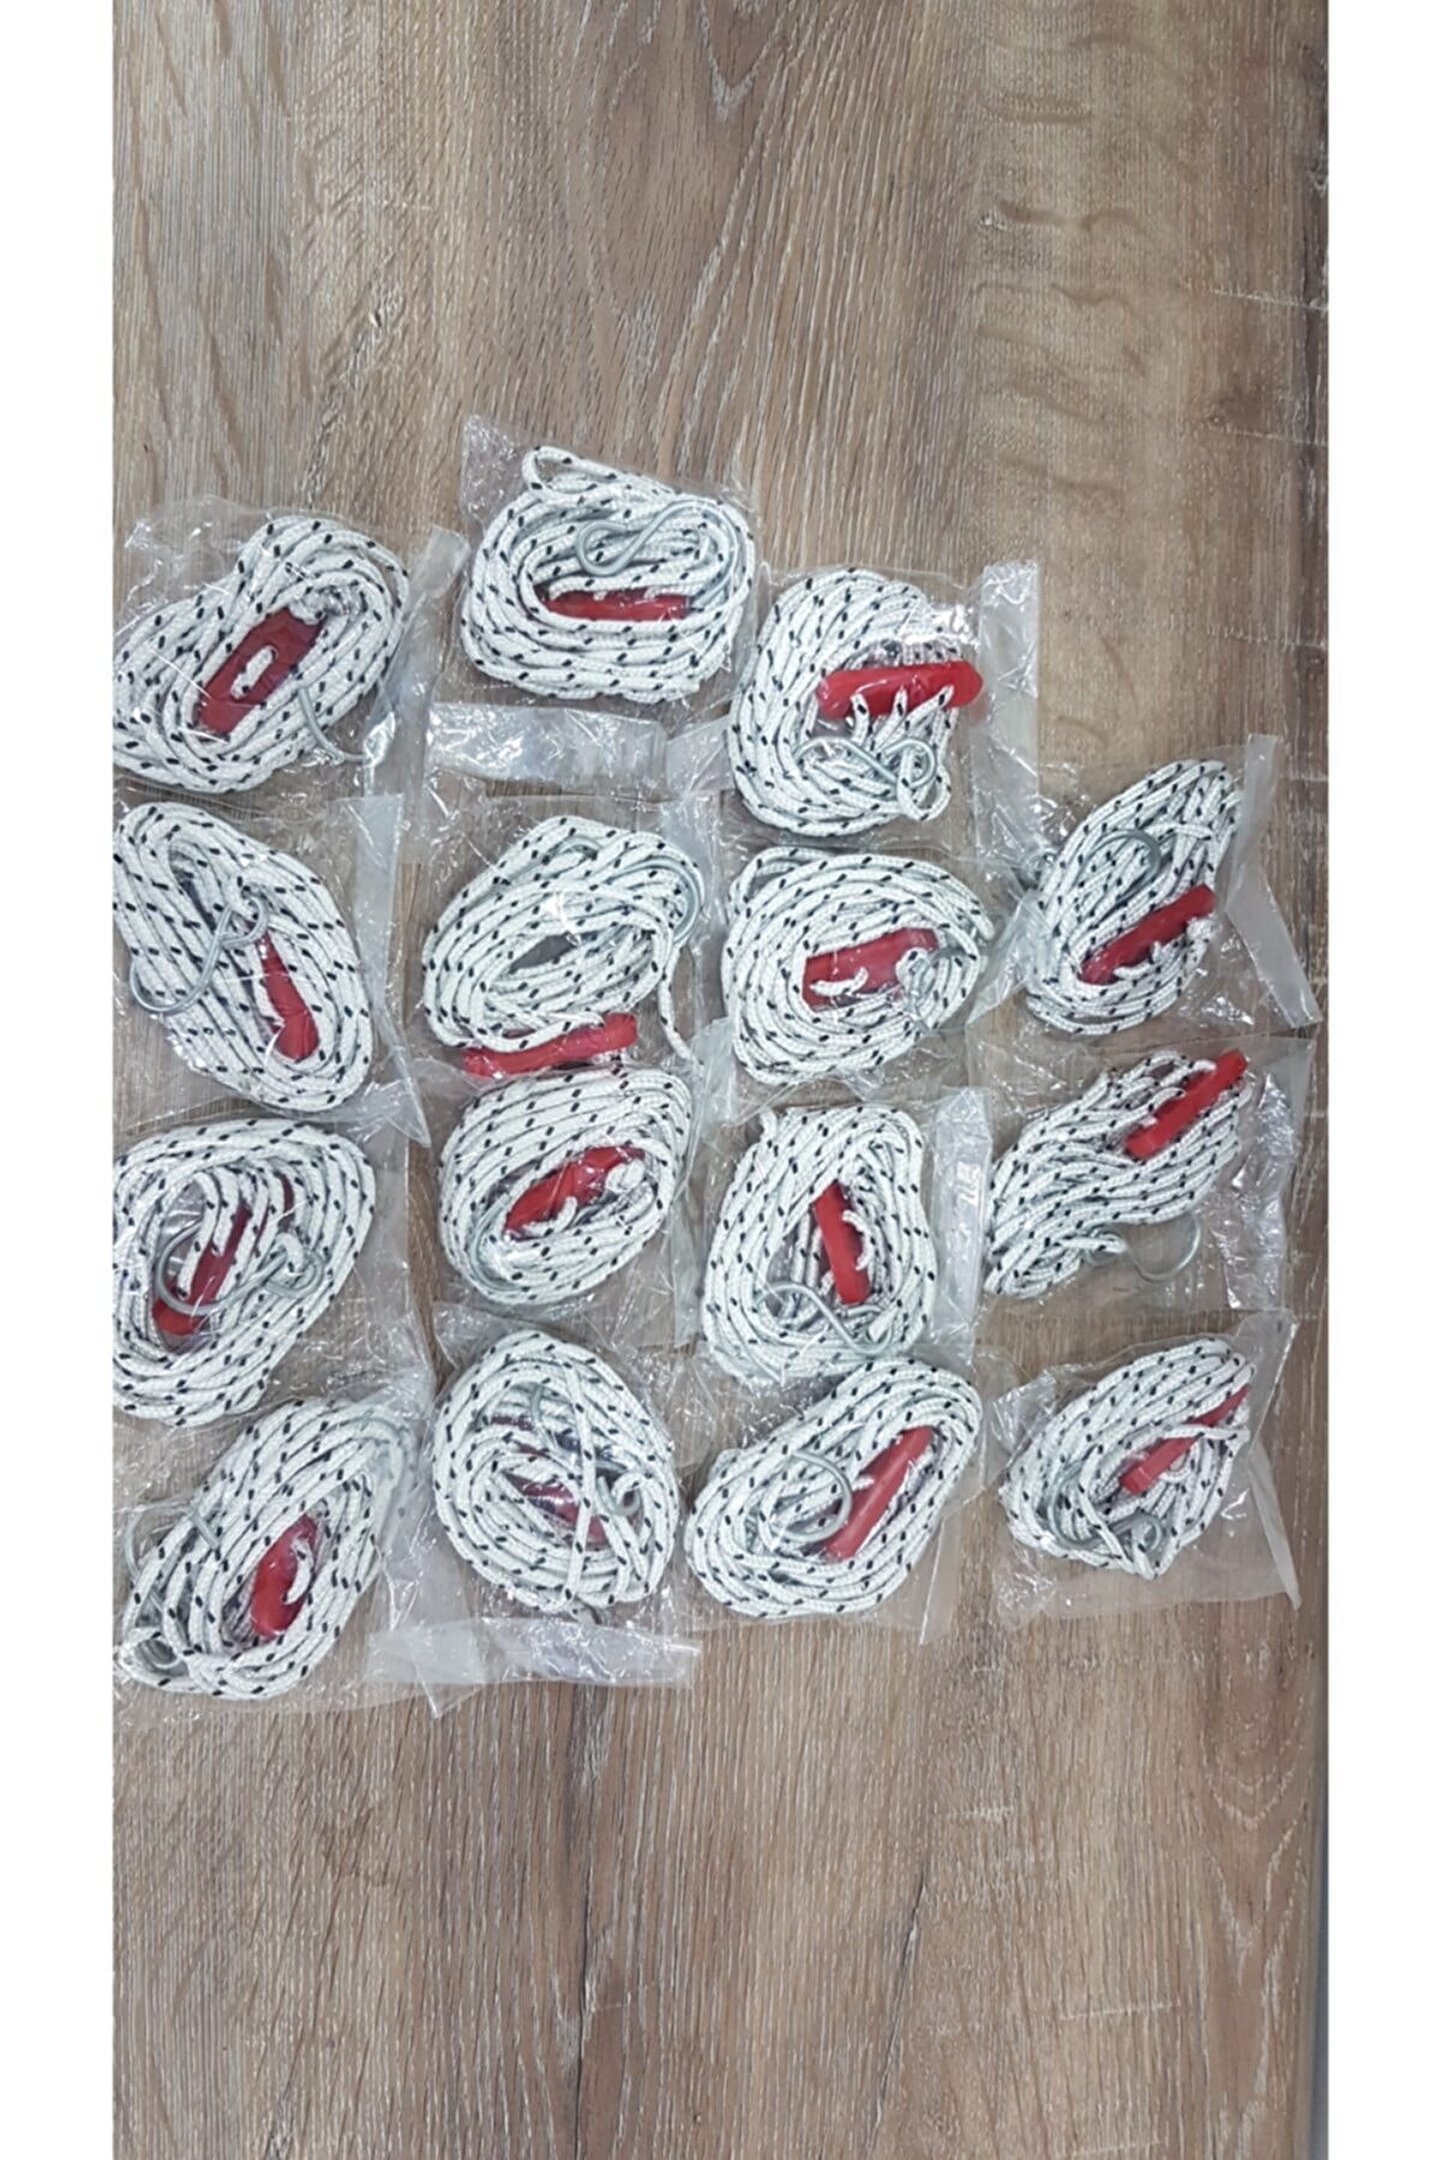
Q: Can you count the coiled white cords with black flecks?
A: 15